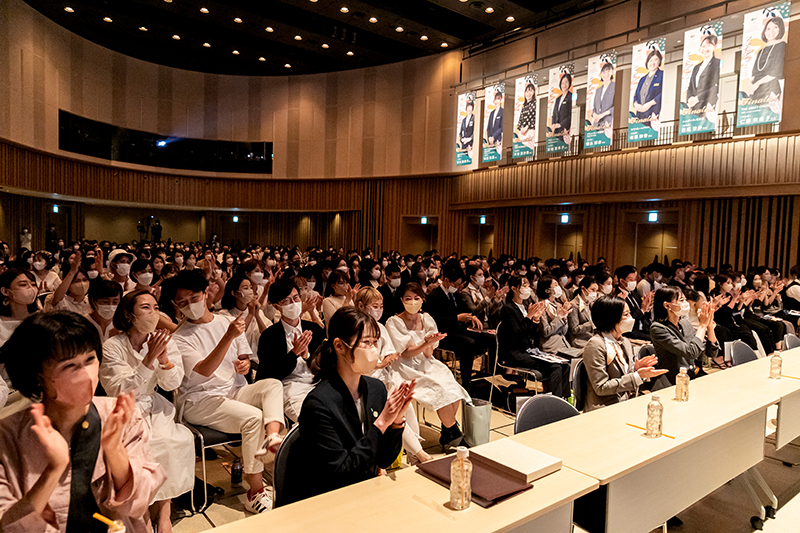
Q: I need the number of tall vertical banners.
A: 8